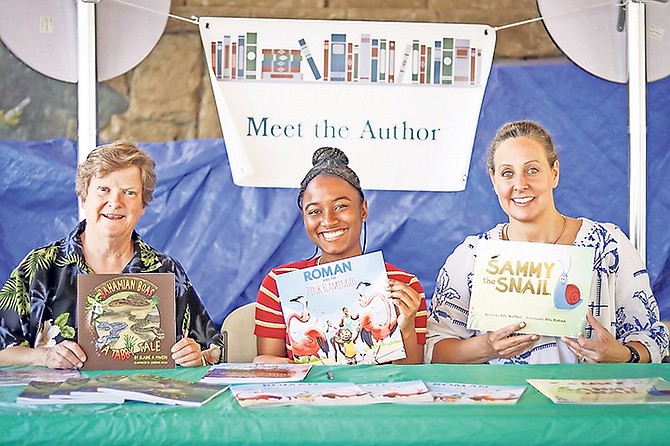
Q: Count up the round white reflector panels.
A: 2